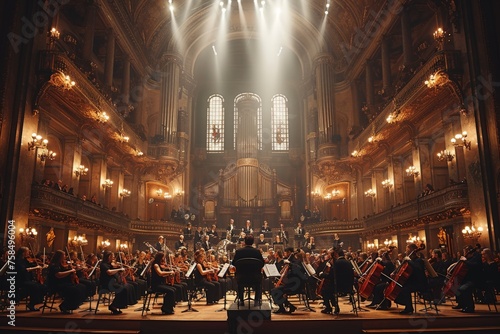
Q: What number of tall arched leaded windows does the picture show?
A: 3